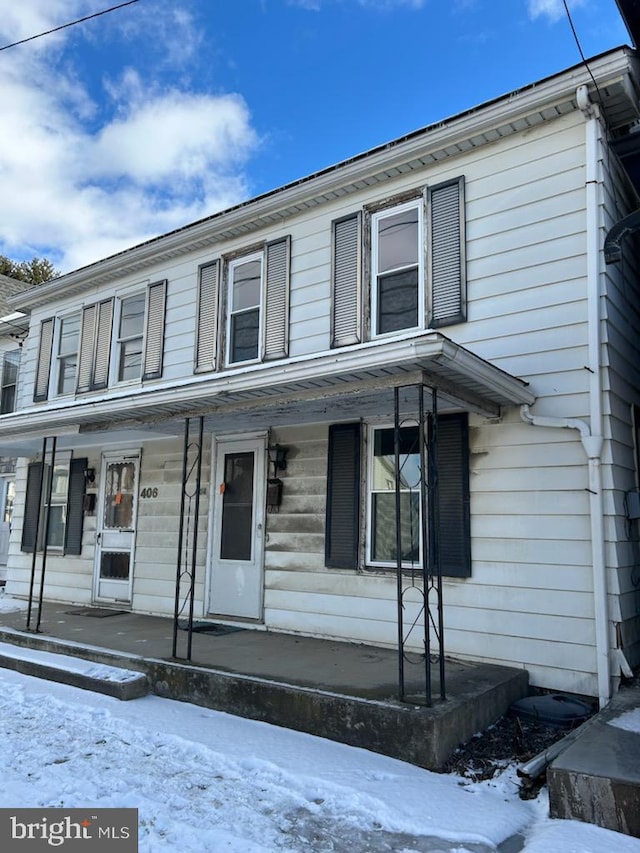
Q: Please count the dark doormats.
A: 2